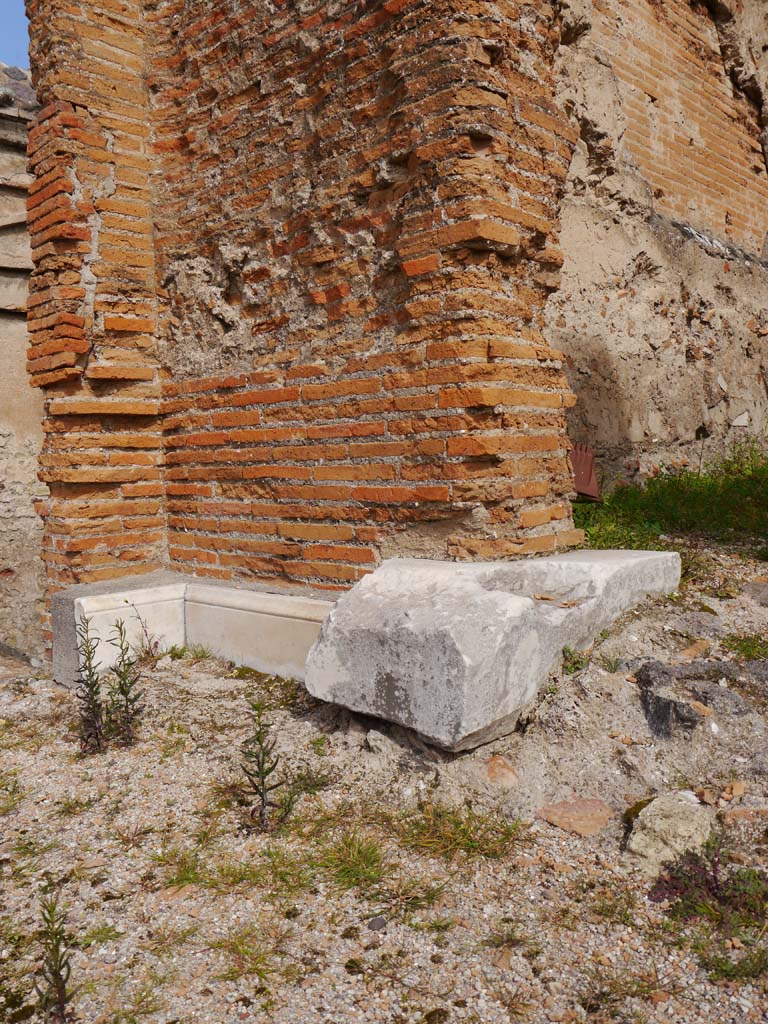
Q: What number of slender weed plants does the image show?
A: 4